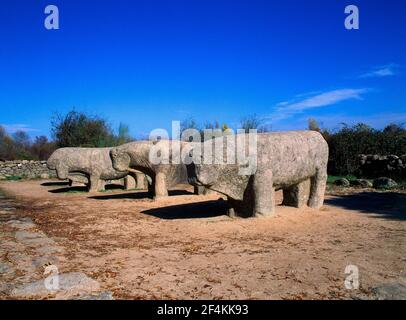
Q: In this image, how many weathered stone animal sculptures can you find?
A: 3